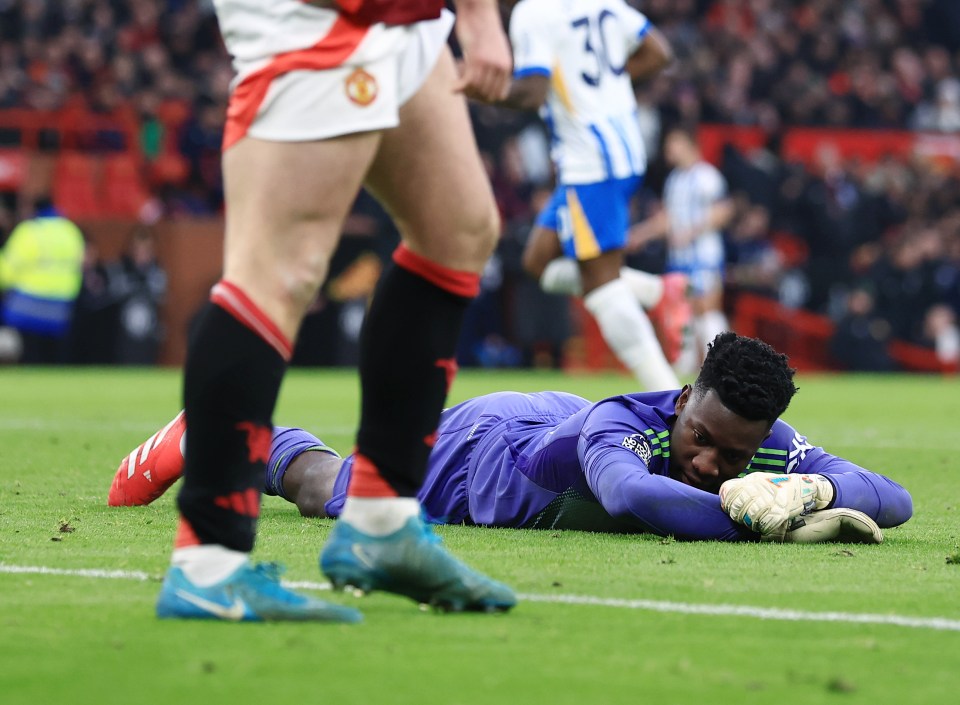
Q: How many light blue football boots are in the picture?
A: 2